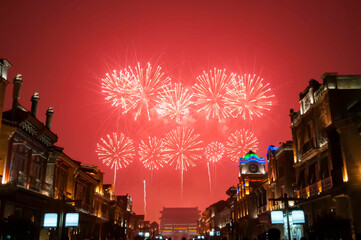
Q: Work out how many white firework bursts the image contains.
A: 10